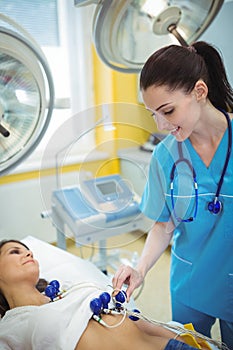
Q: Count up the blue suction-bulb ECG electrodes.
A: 6